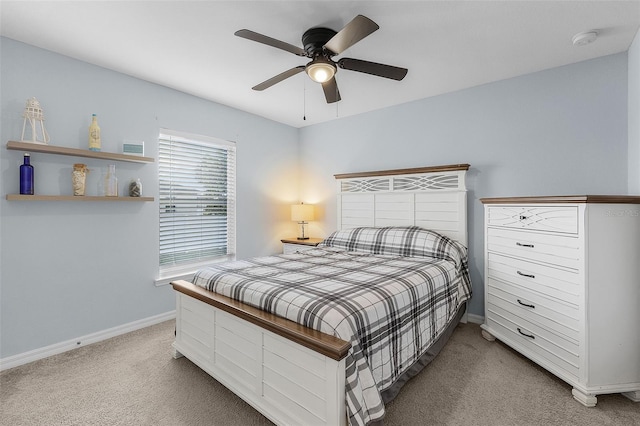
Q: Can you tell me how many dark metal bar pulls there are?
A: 4